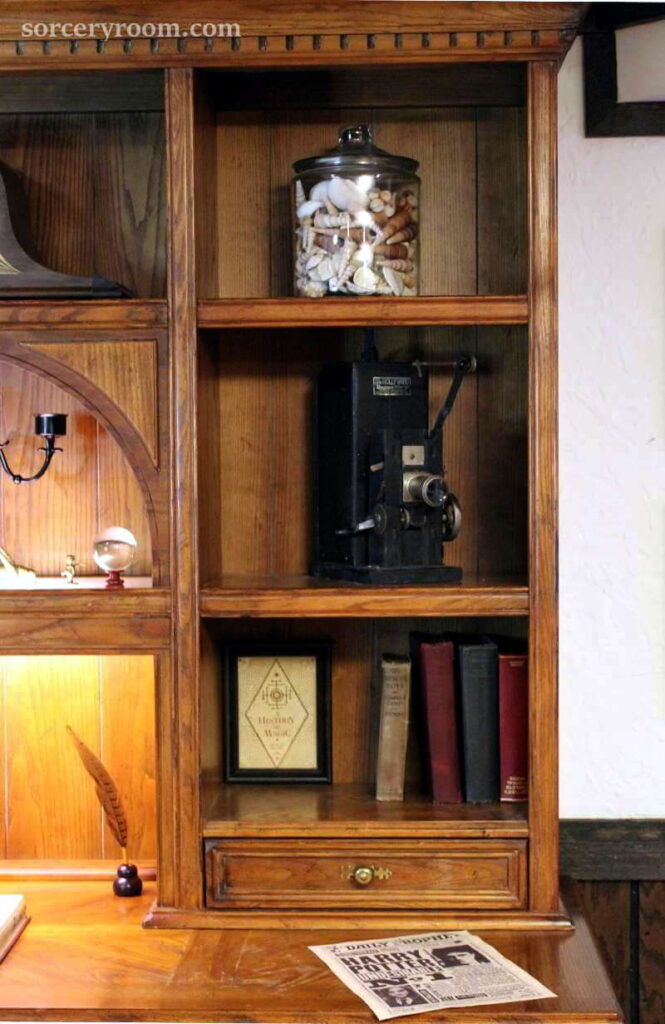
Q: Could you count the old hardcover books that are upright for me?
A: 4